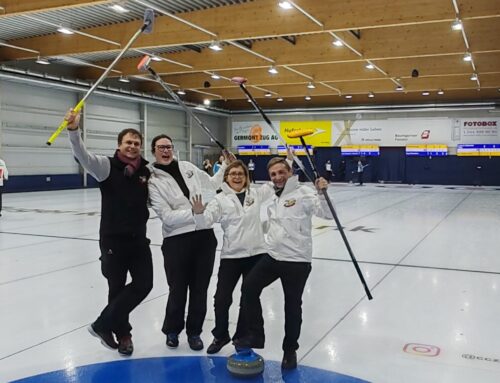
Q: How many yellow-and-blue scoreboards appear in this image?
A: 5